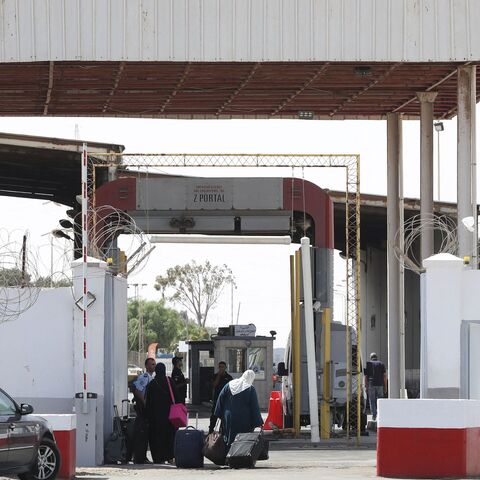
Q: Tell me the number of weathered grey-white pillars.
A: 3